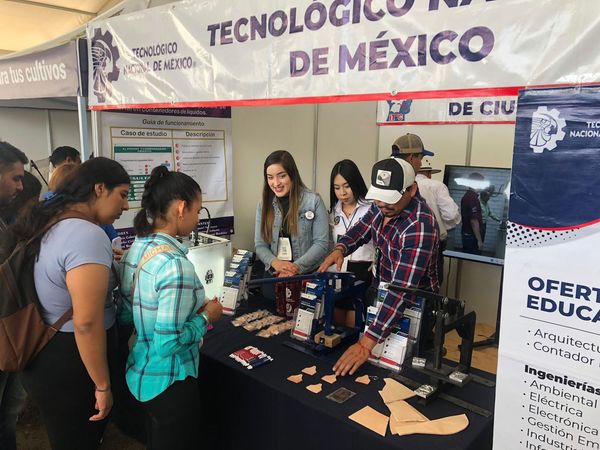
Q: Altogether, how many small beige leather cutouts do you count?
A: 5